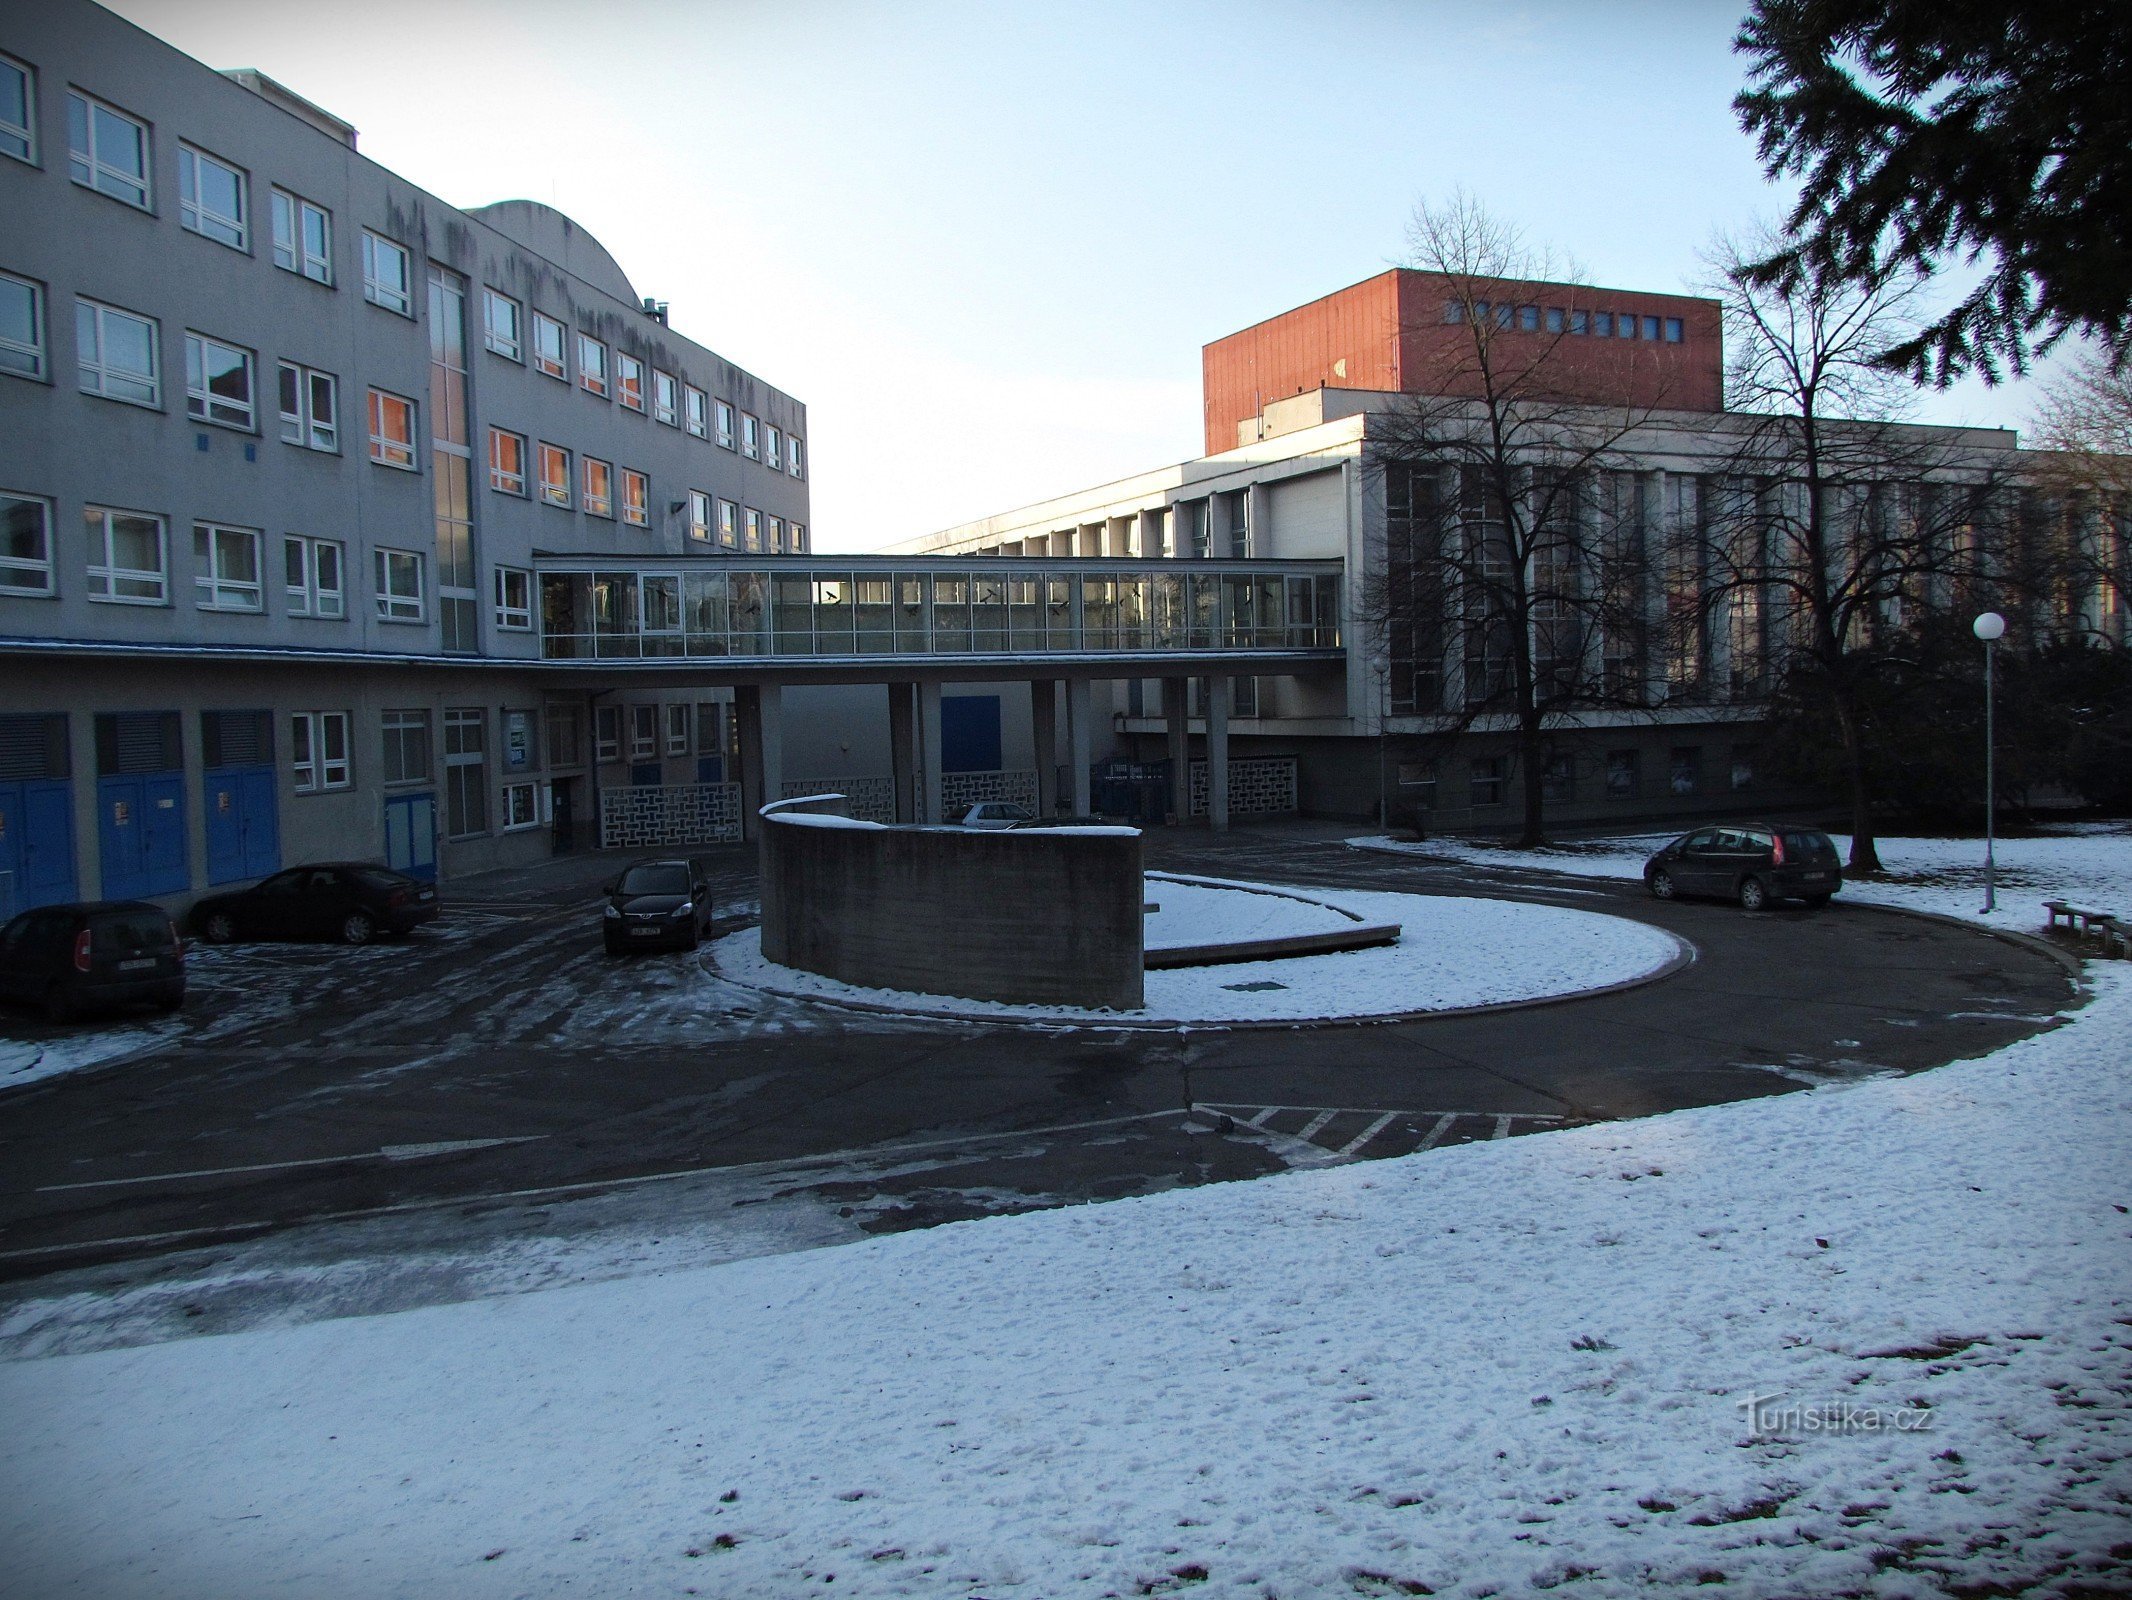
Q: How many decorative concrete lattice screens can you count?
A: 4